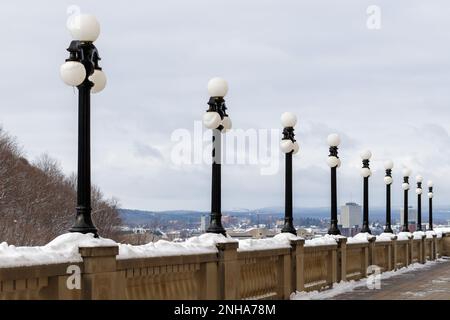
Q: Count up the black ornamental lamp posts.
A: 9